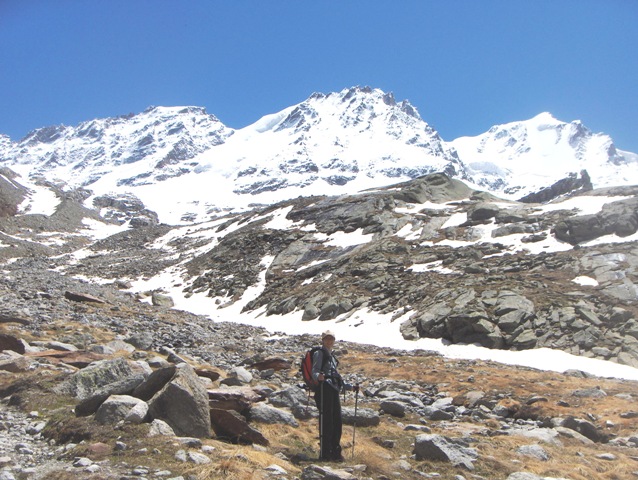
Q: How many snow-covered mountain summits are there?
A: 3